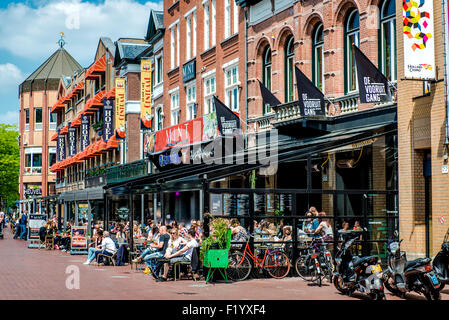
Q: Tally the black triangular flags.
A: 4